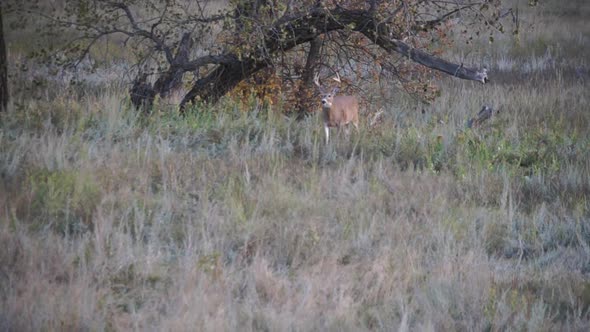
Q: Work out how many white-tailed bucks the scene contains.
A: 1